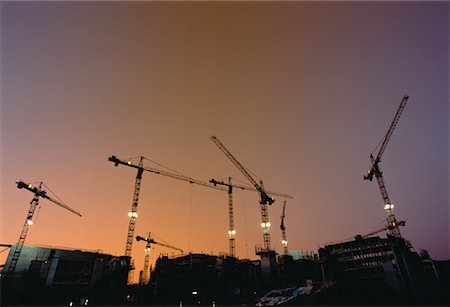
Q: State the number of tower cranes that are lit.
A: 7